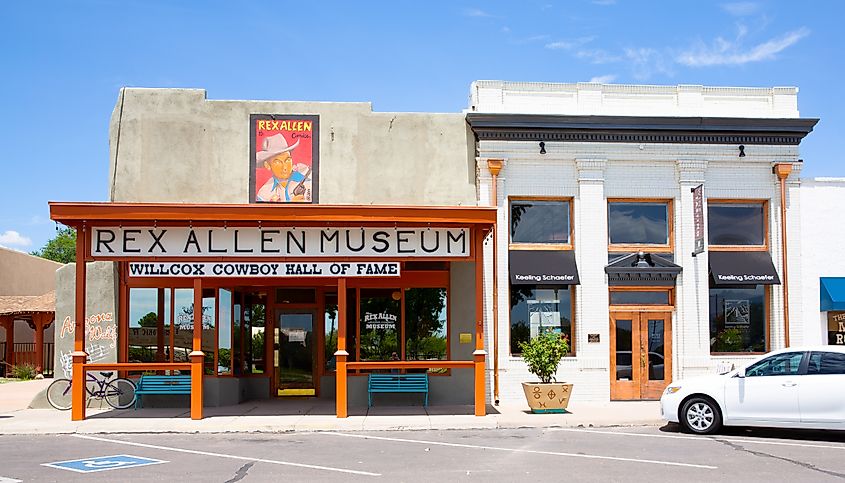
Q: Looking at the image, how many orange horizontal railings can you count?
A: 2